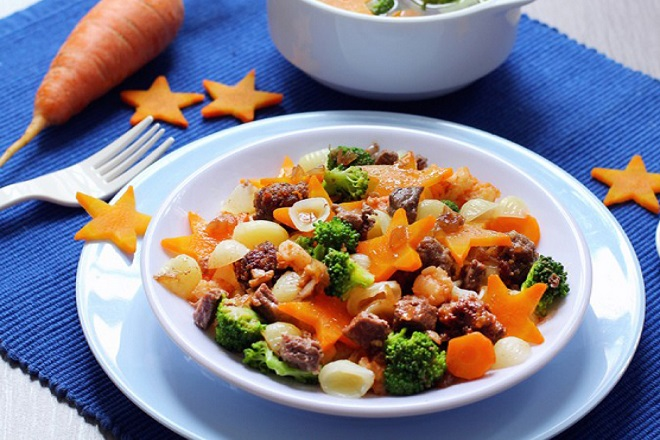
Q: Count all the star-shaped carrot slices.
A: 12